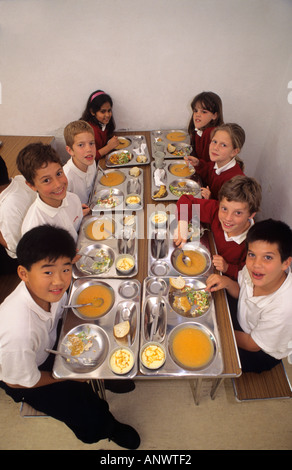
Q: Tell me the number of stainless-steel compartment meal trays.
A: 8